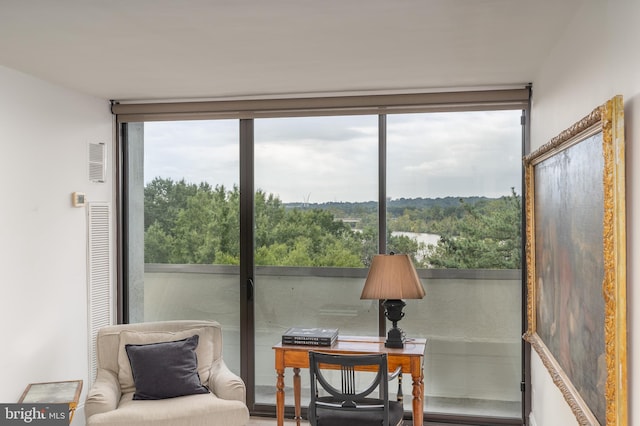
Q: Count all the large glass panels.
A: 3